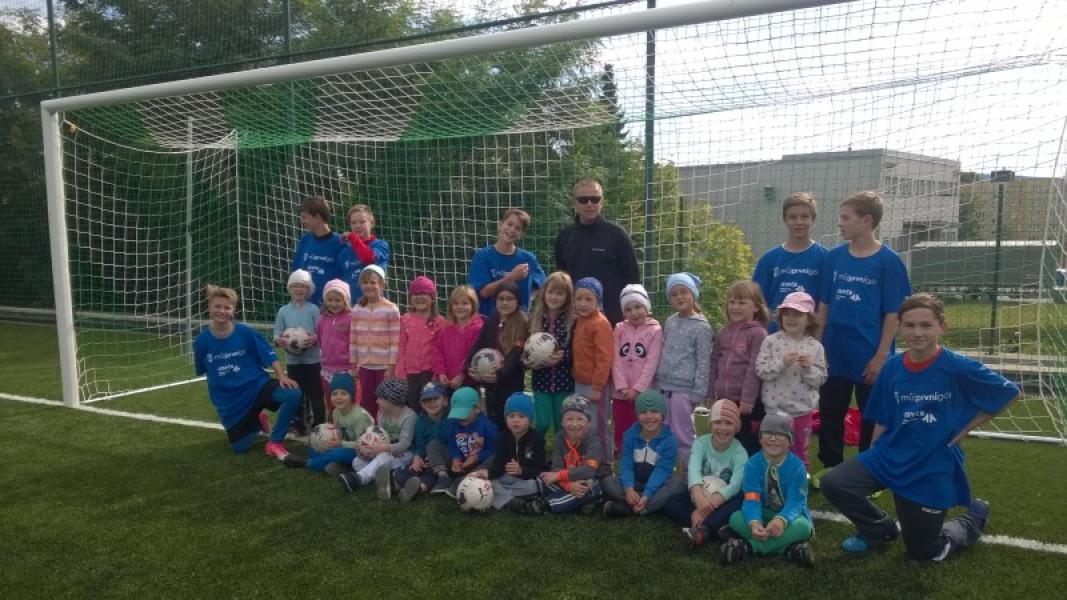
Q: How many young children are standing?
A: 12